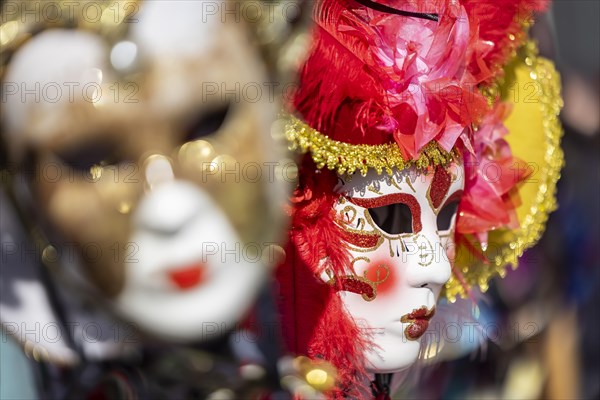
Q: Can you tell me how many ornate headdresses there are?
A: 1